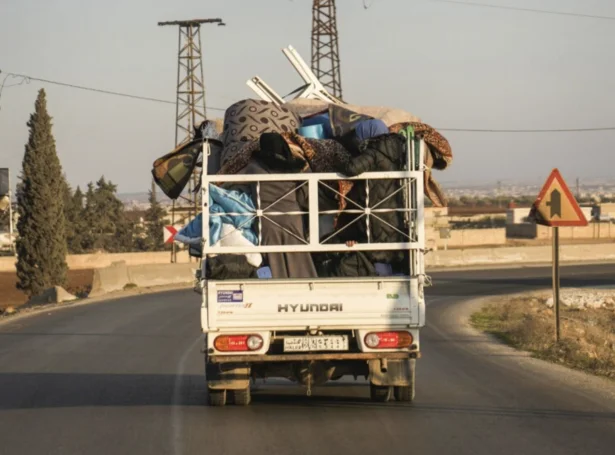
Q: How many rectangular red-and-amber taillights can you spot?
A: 2